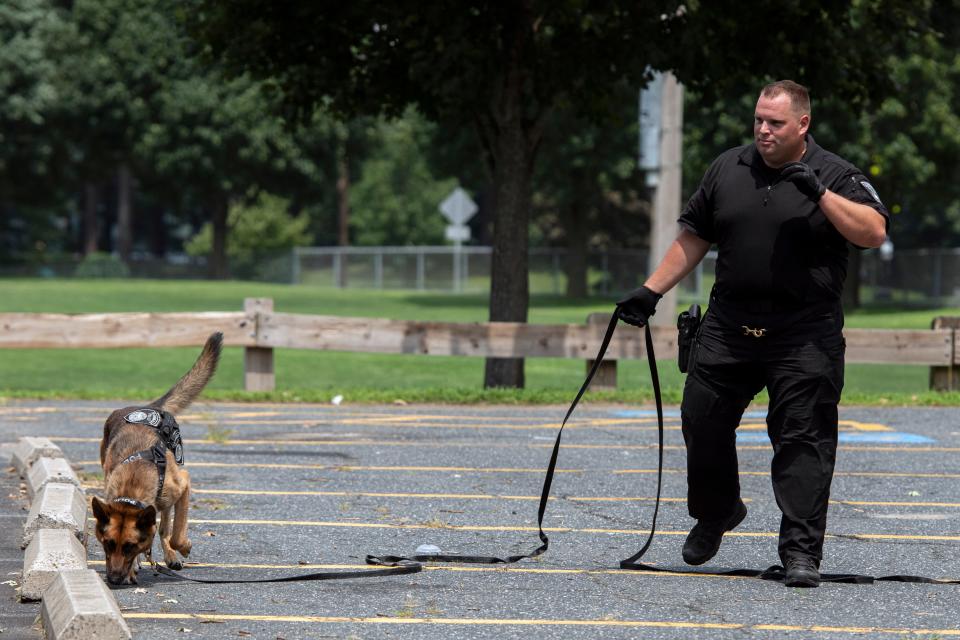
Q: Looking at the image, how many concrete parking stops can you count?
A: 5